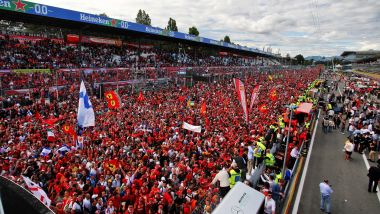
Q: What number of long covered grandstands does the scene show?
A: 1